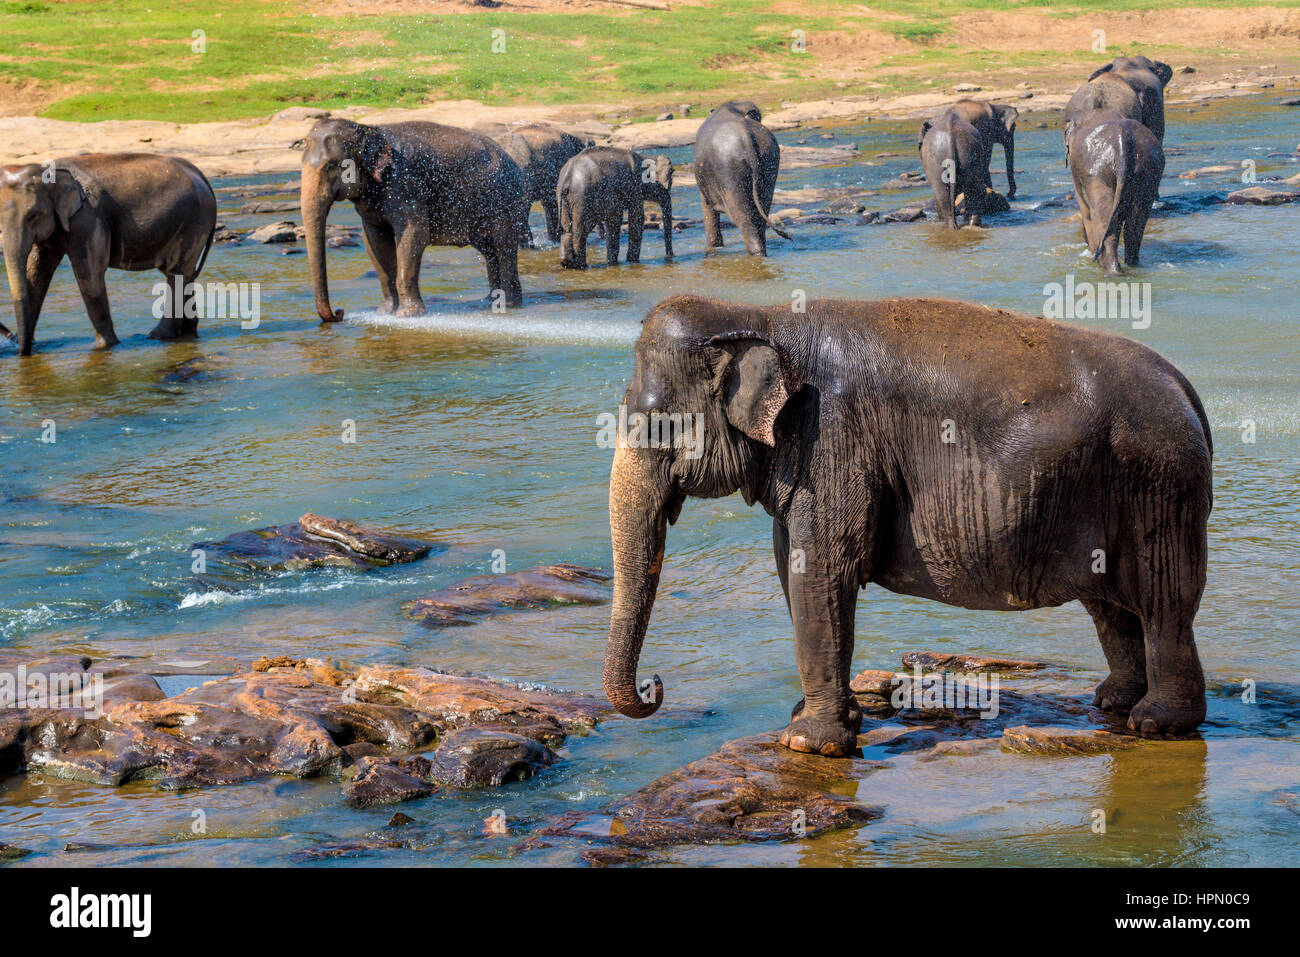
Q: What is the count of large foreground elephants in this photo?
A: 1